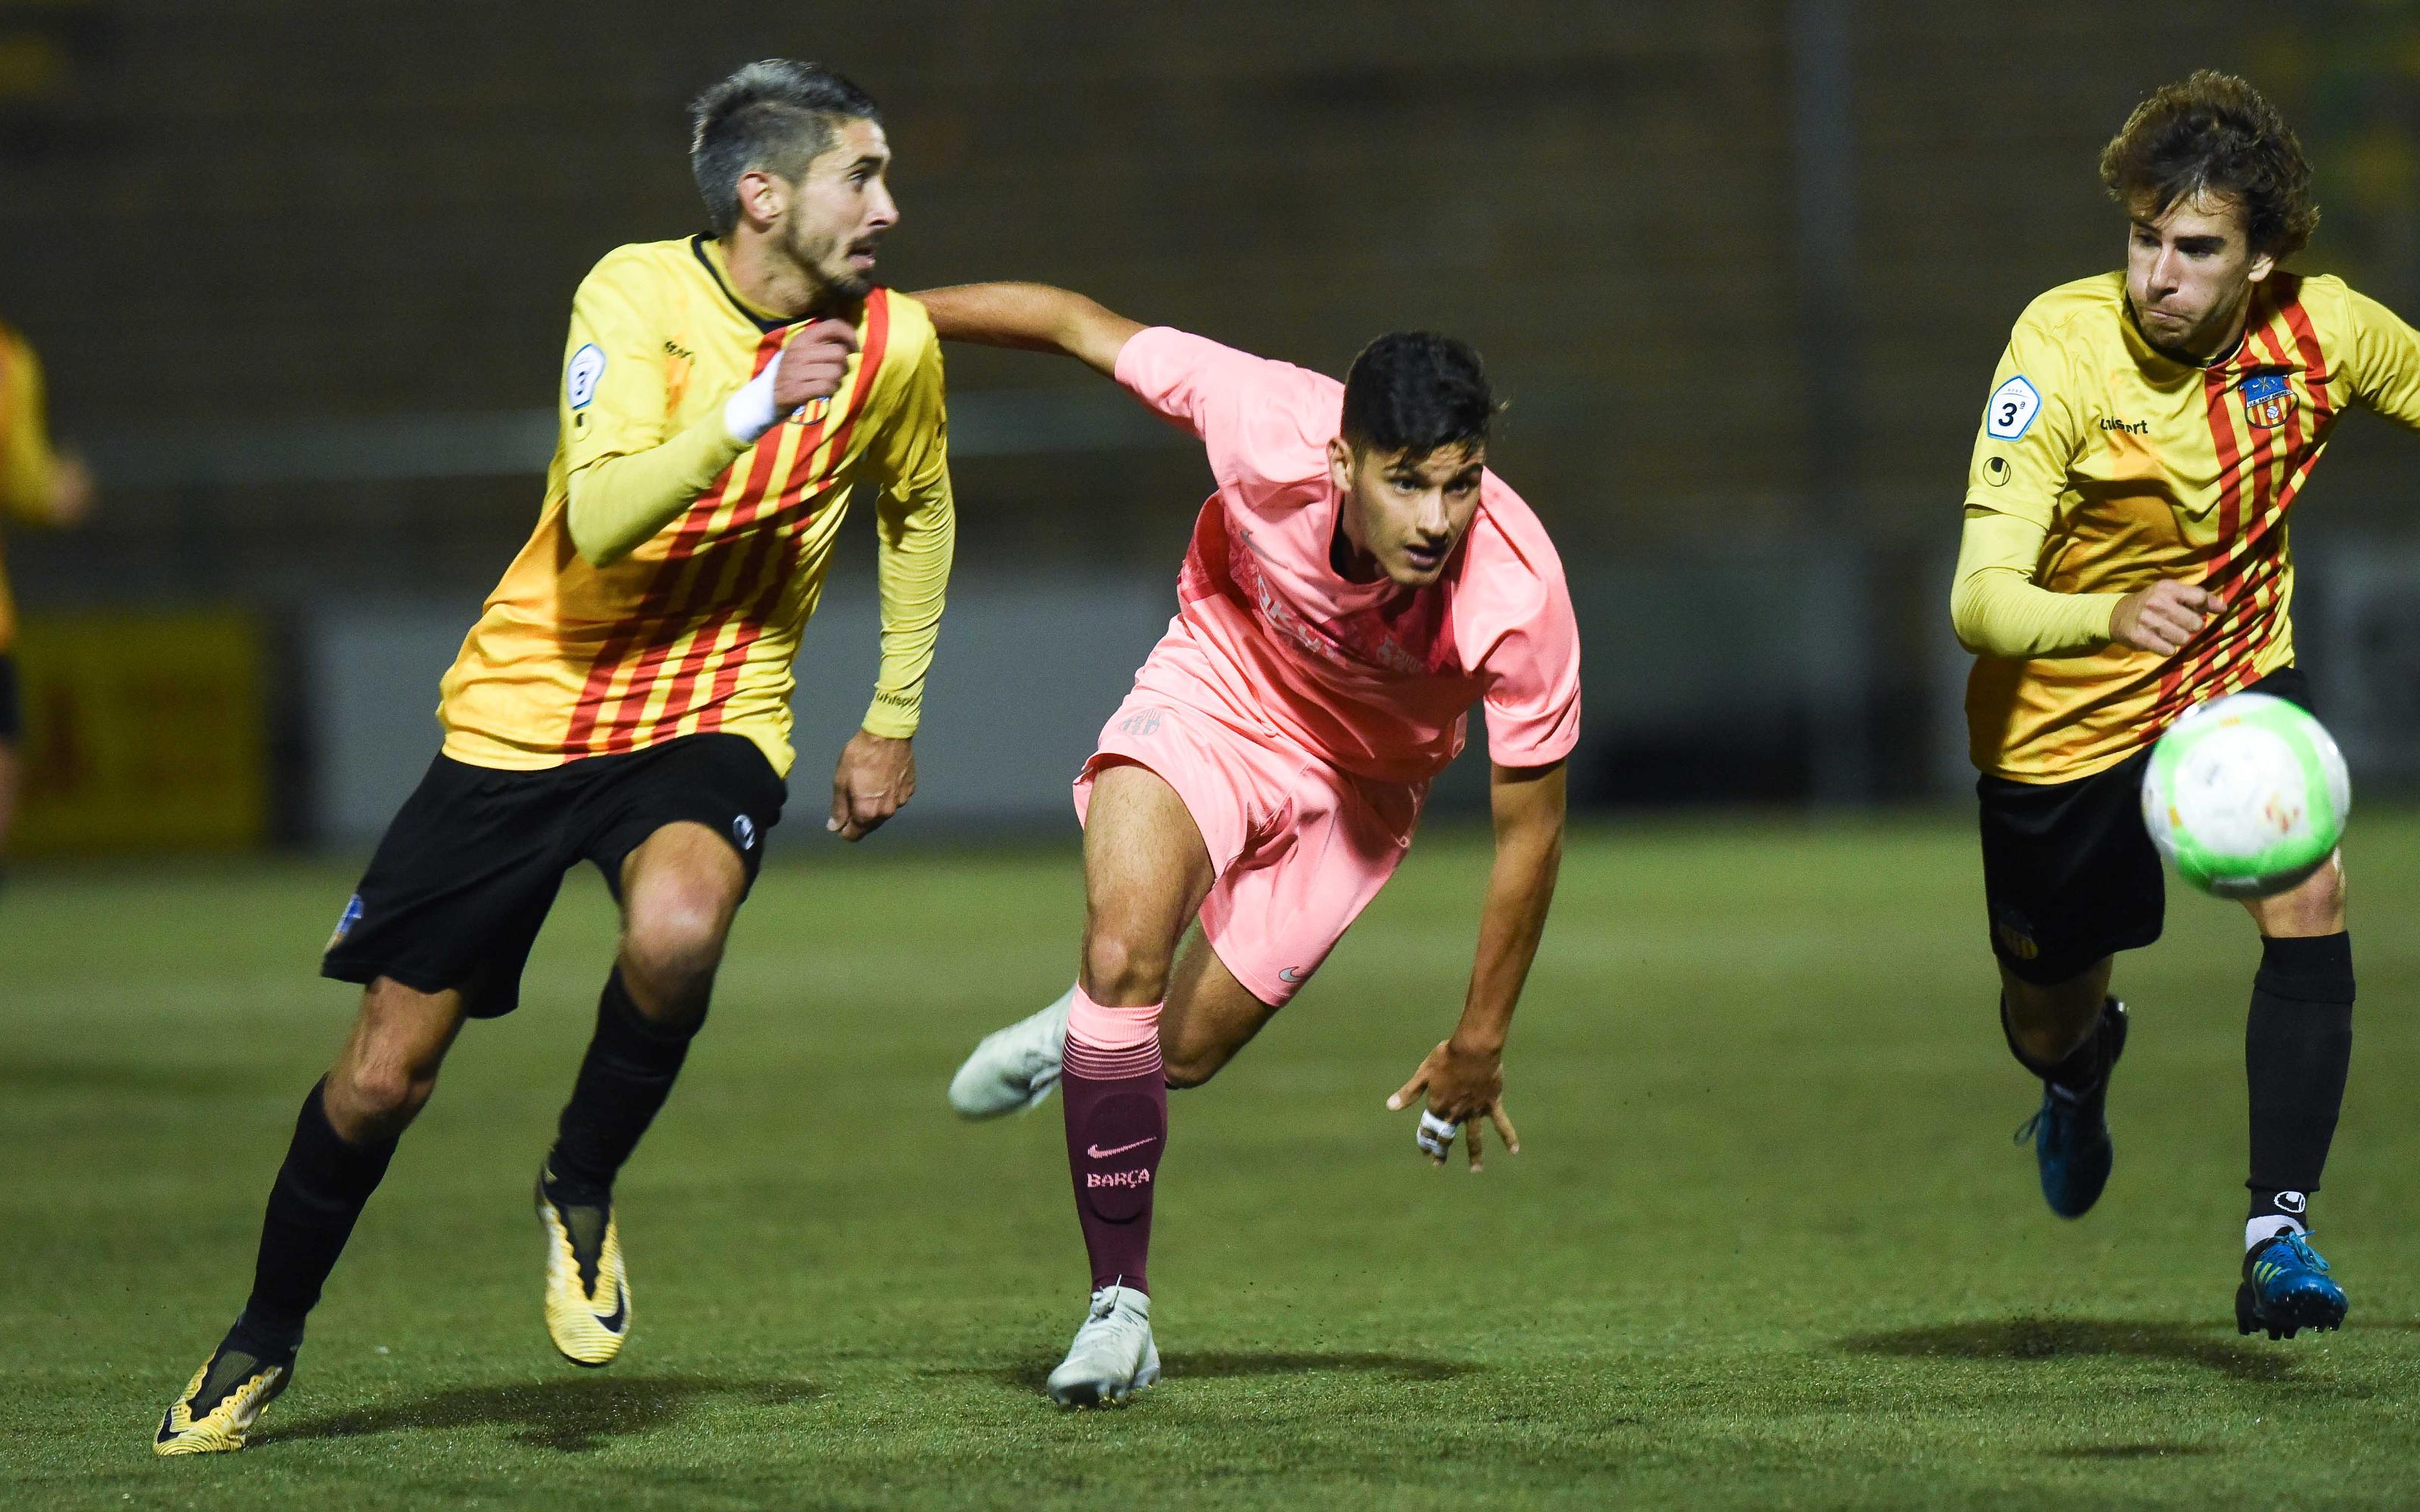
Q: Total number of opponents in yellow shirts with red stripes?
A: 2